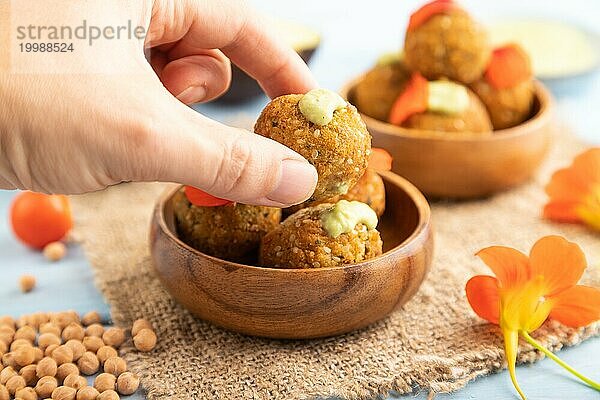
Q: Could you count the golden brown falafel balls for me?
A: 8